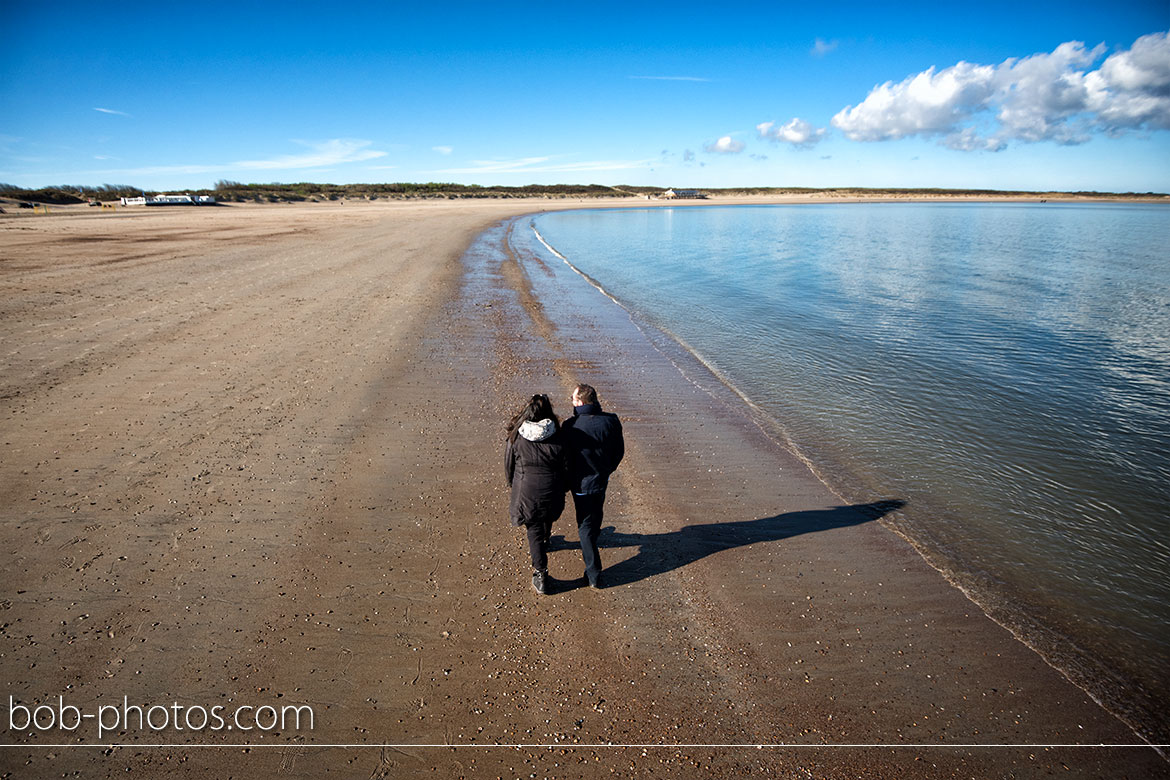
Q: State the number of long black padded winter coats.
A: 1